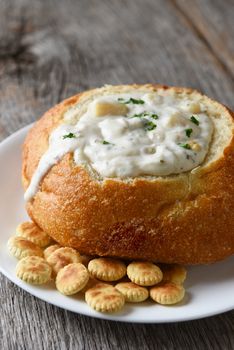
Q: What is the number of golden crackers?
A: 12